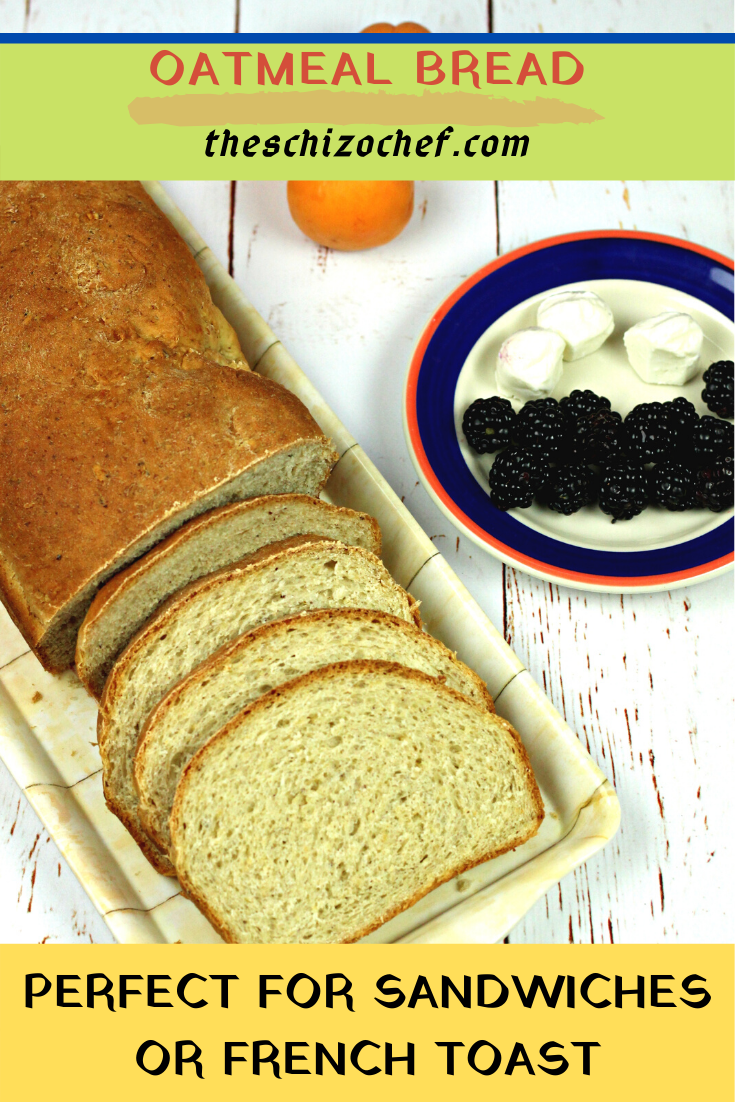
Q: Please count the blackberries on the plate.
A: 13